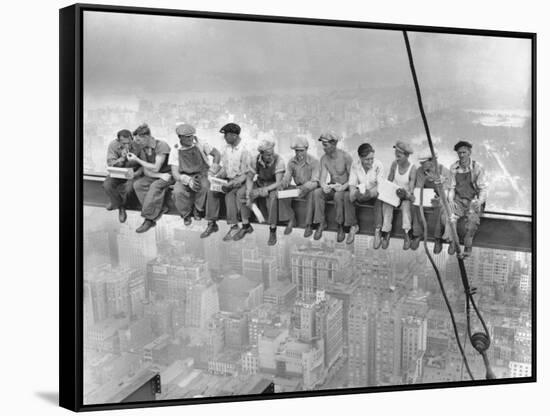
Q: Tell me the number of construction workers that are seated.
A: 11